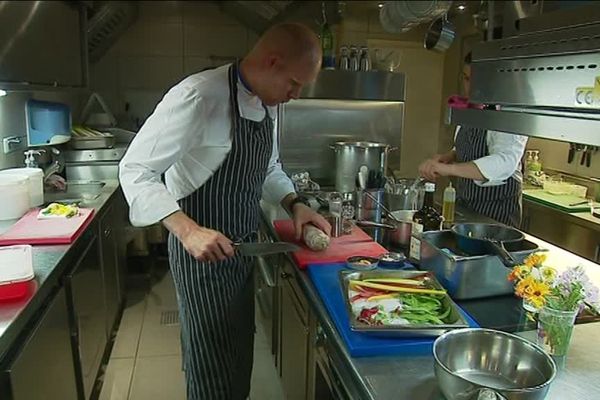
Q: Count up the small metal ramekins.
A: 2